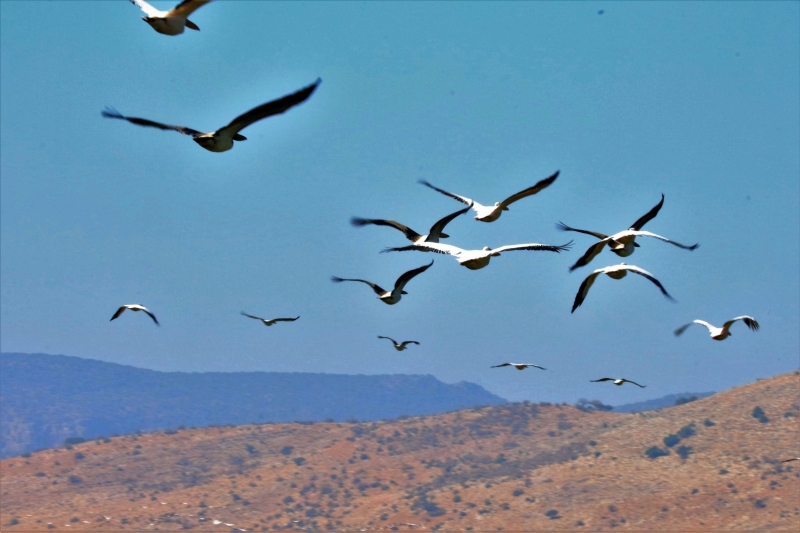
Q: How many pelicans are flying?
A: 15